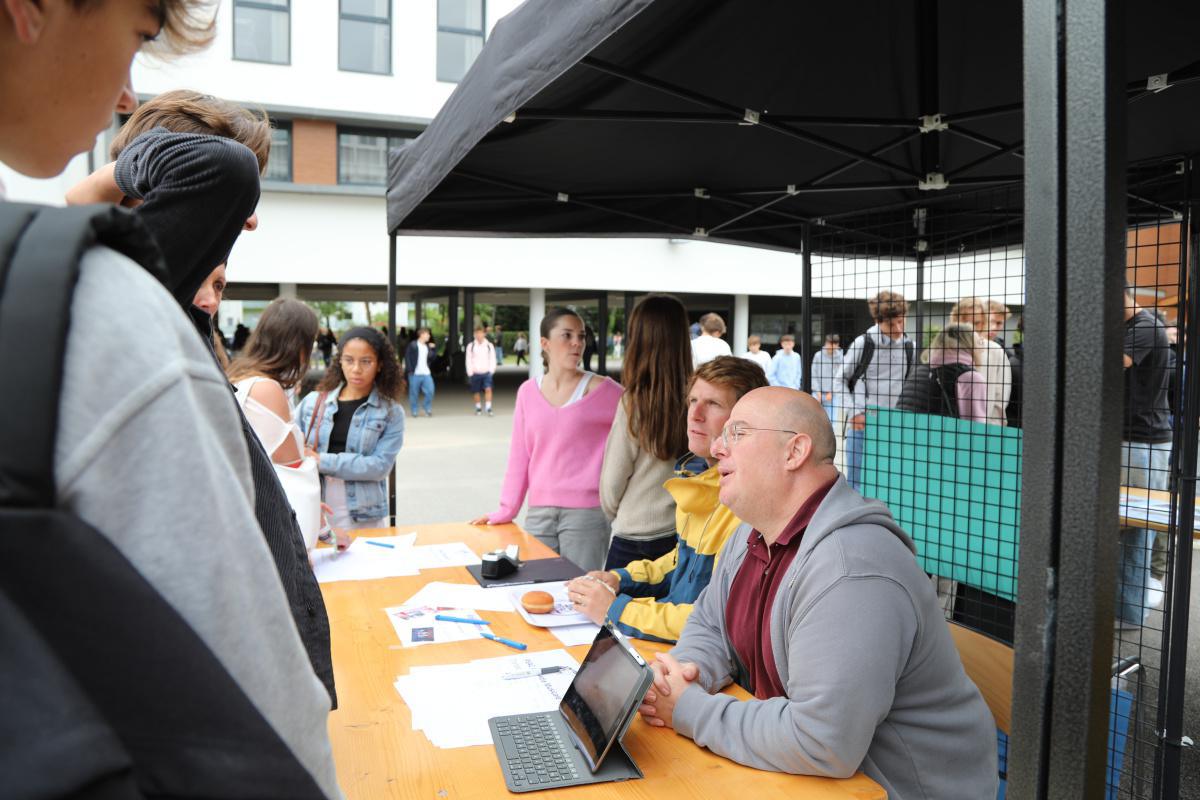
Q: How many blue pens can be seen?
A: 3